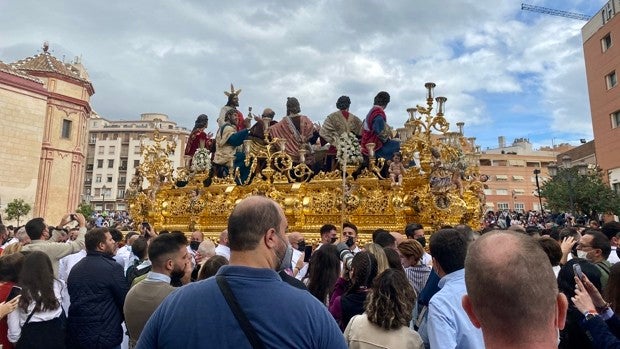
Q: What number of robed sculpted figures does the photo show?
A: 7